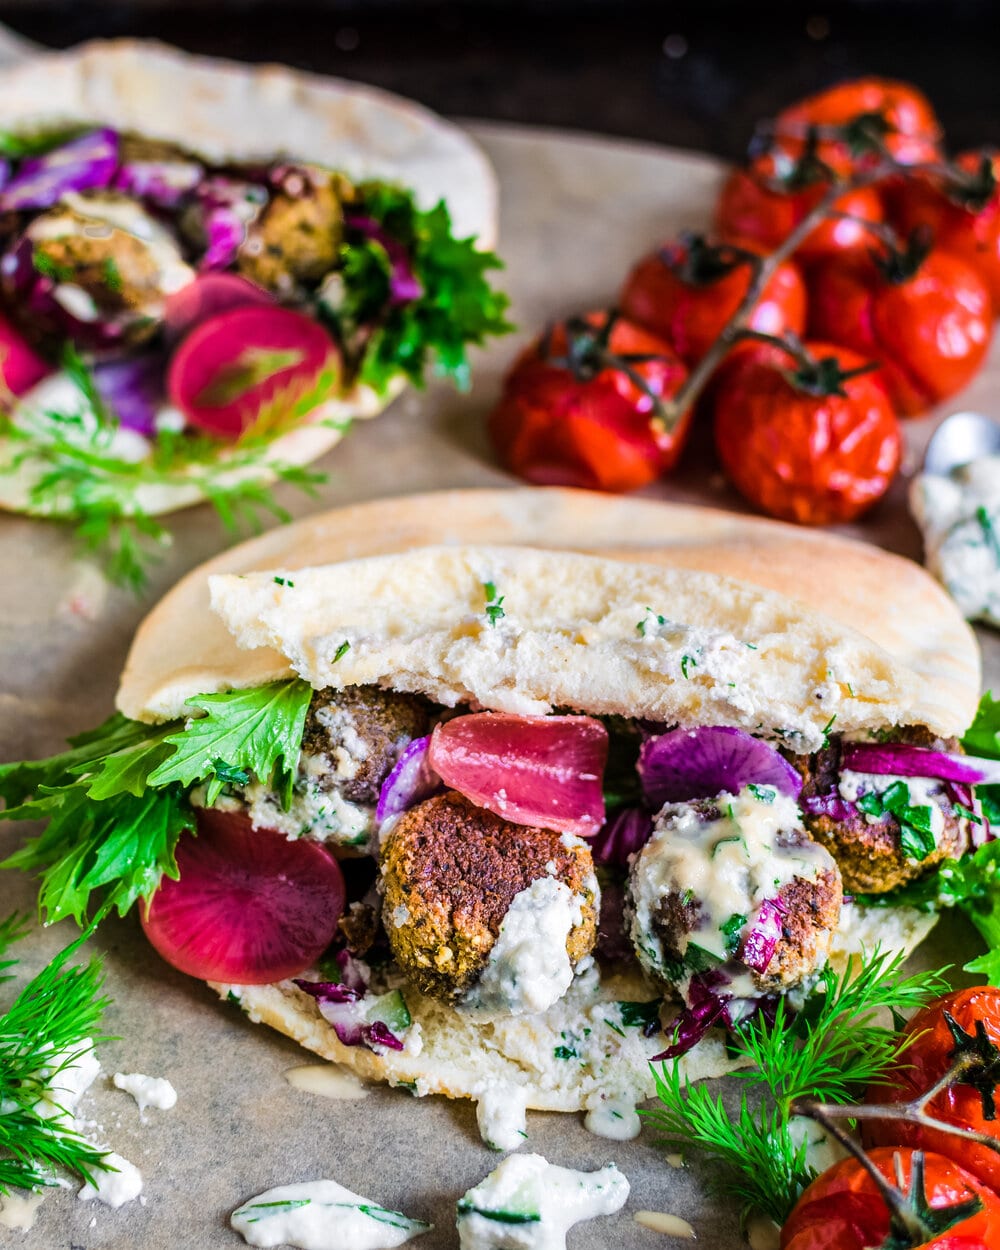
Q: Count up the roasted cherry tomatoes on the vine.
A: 9